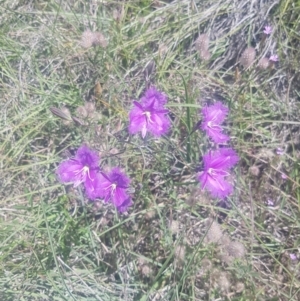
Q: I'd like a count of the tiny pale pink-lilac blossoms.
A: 6